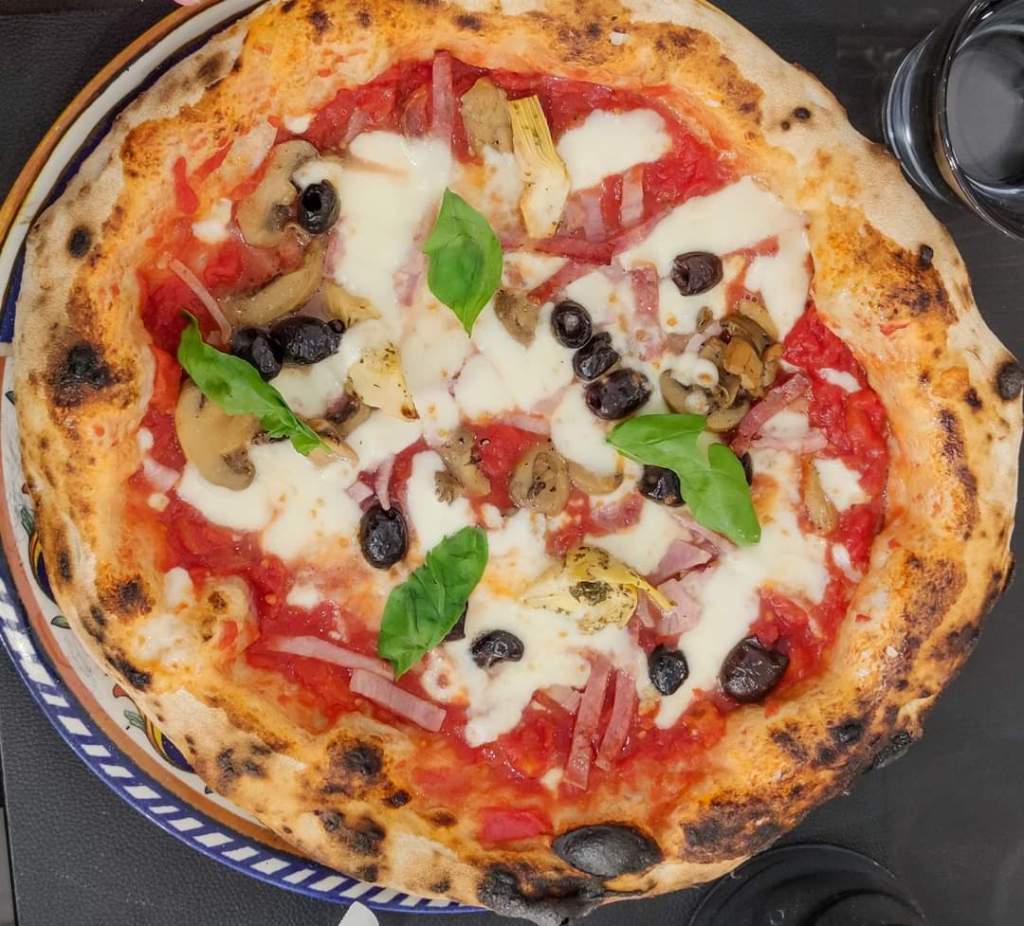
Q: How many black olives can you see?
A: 14